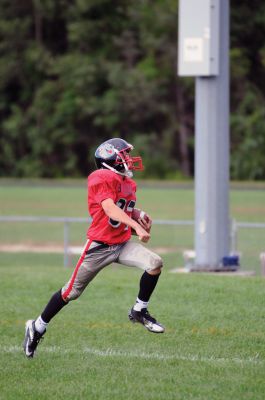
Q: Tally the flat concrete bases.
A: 1